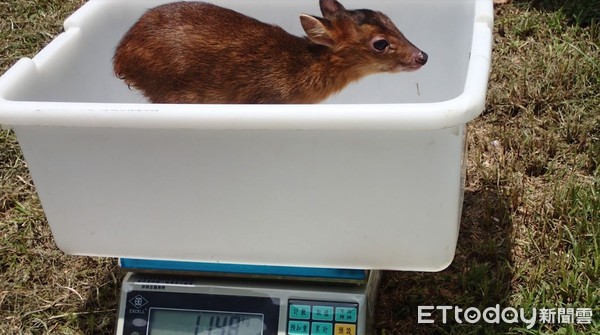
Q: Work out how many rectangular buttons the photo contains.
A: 6